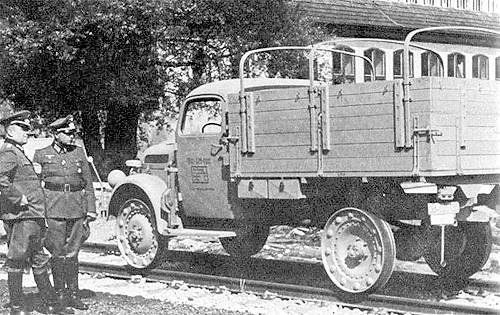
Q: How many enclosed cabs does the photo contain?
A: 1